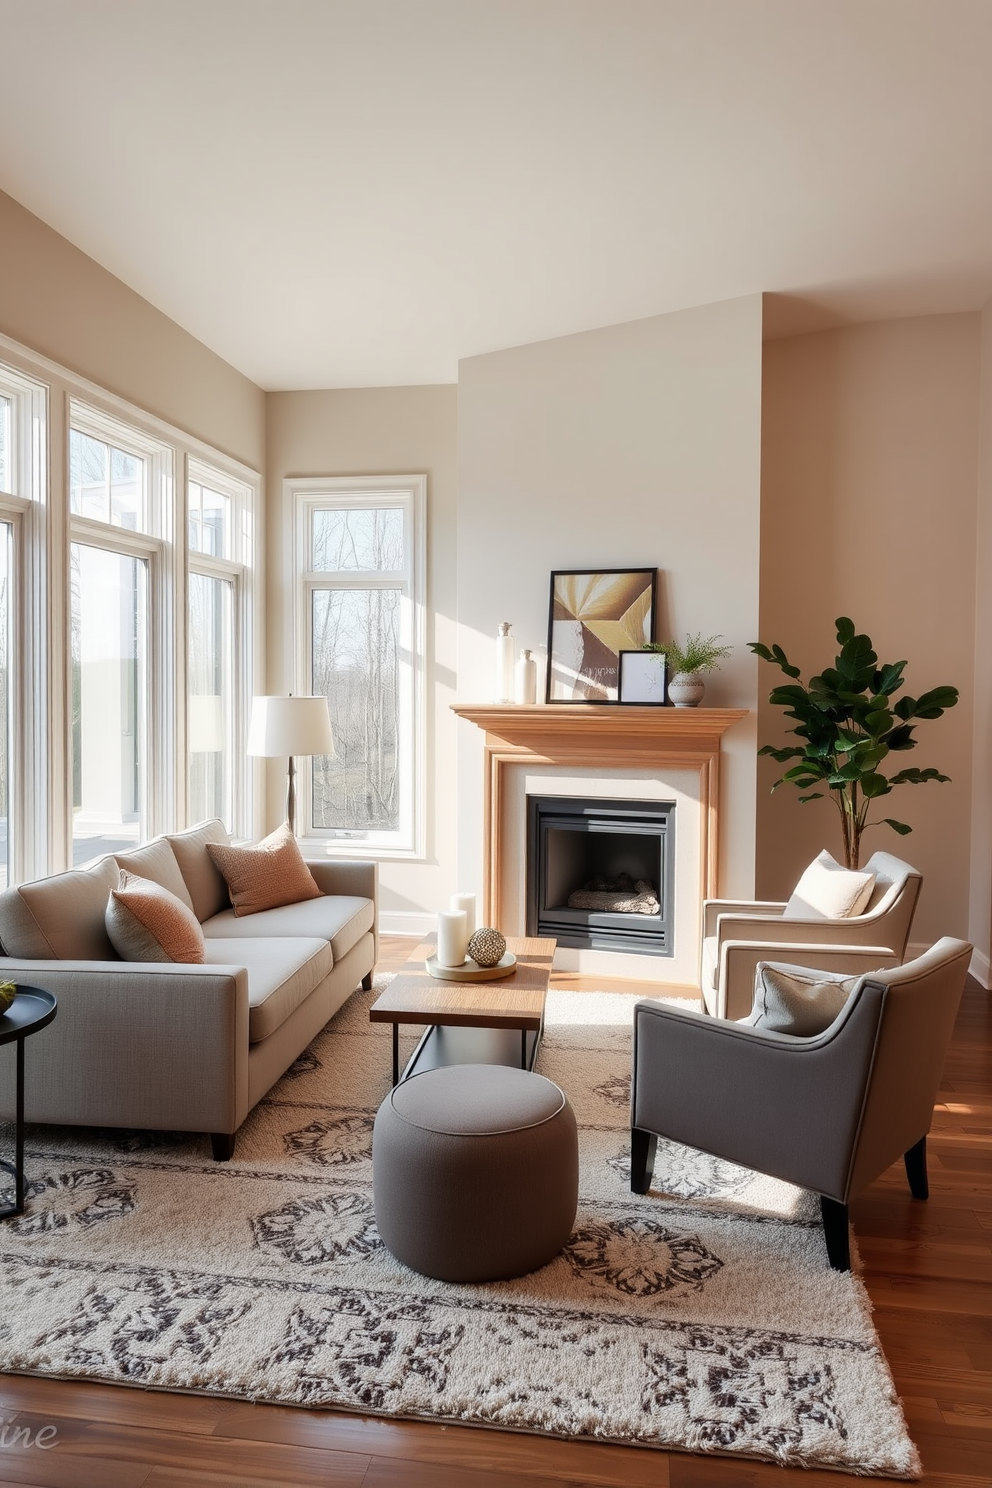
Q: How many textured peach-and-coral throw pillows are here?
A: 2